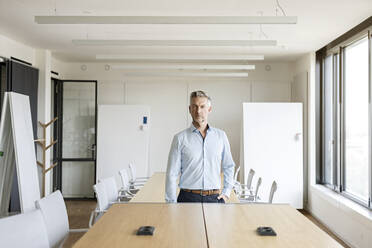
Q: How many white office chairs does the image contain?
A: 10